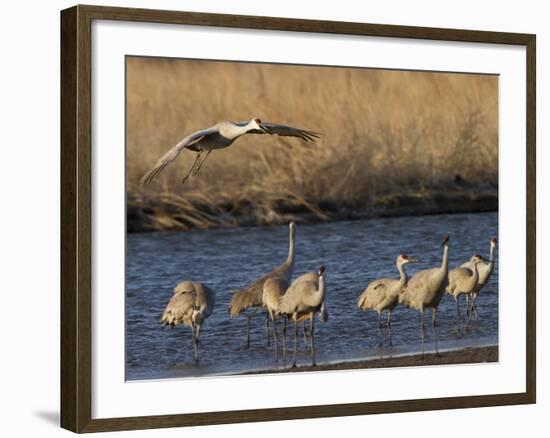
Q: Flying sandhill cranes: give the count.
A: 1